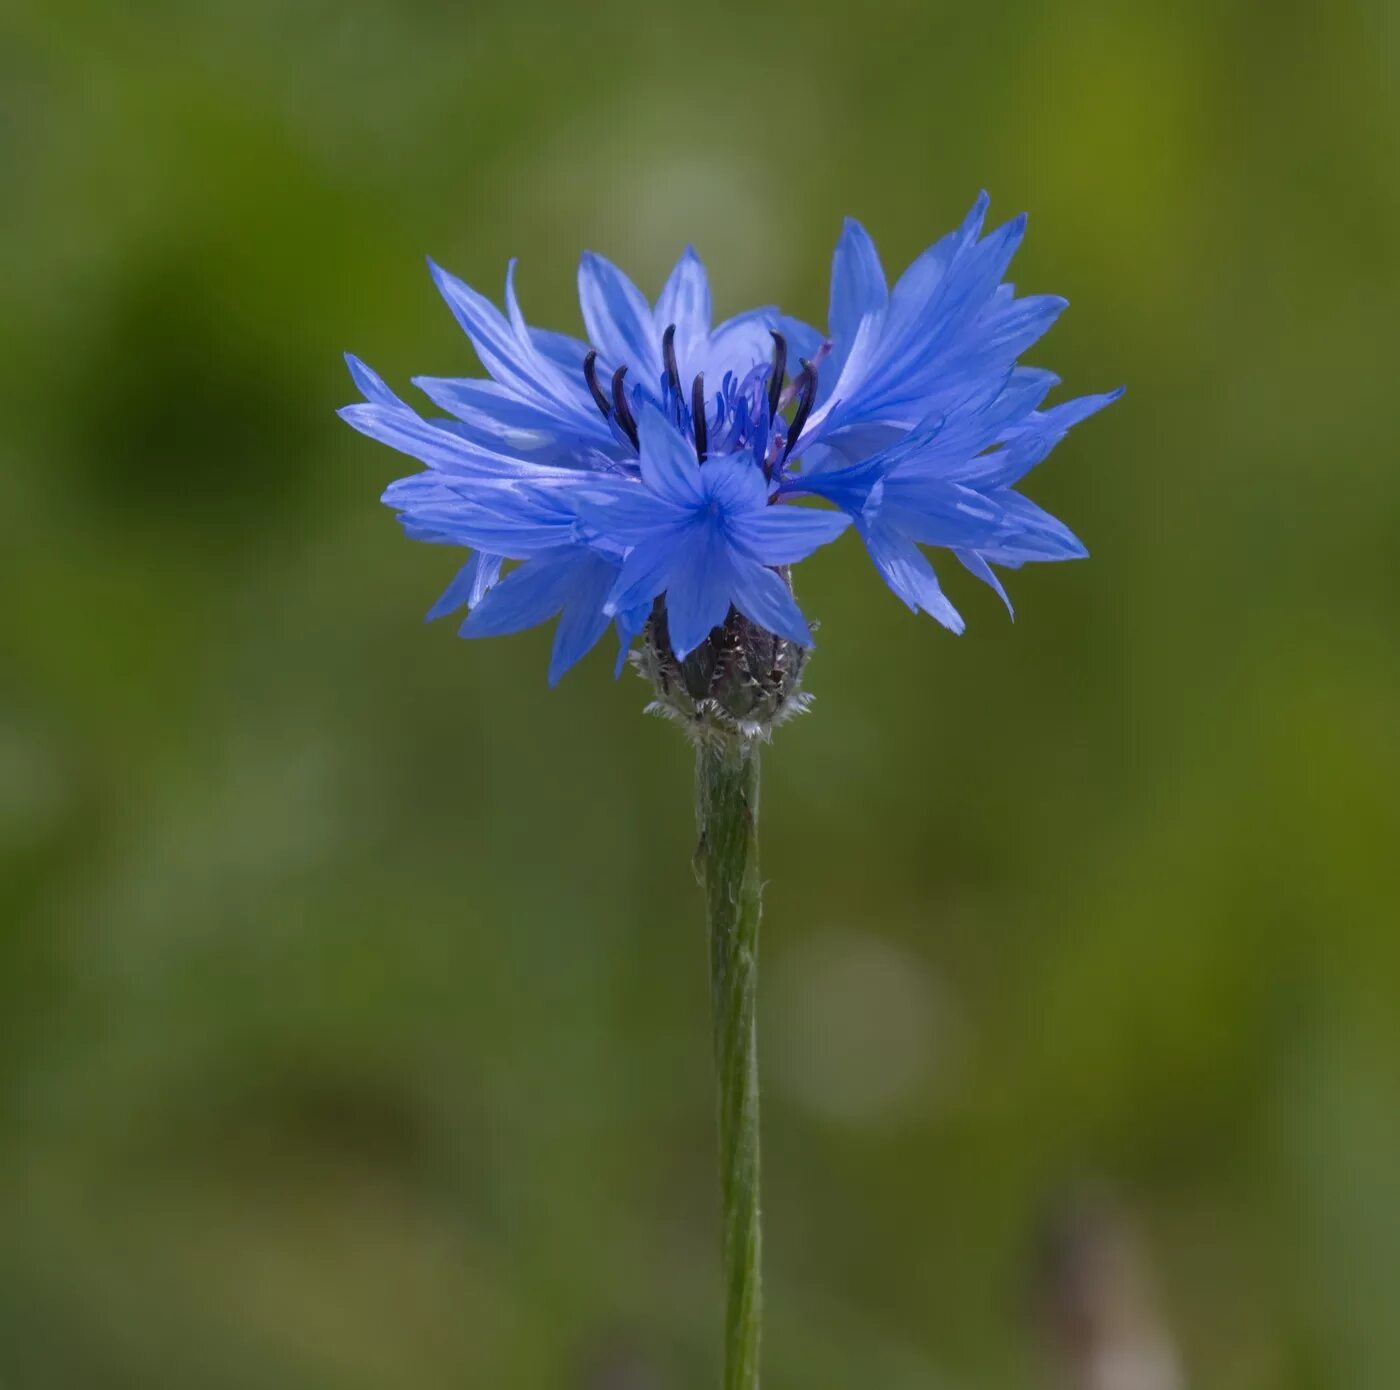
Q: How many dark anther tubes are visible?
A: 6